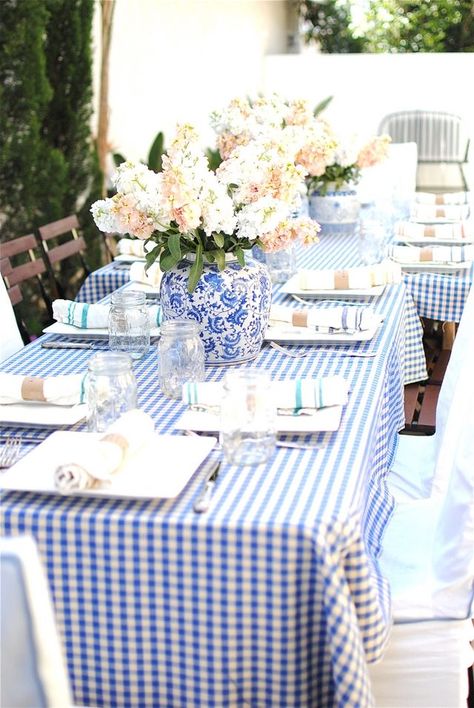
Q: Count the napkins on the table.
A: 12